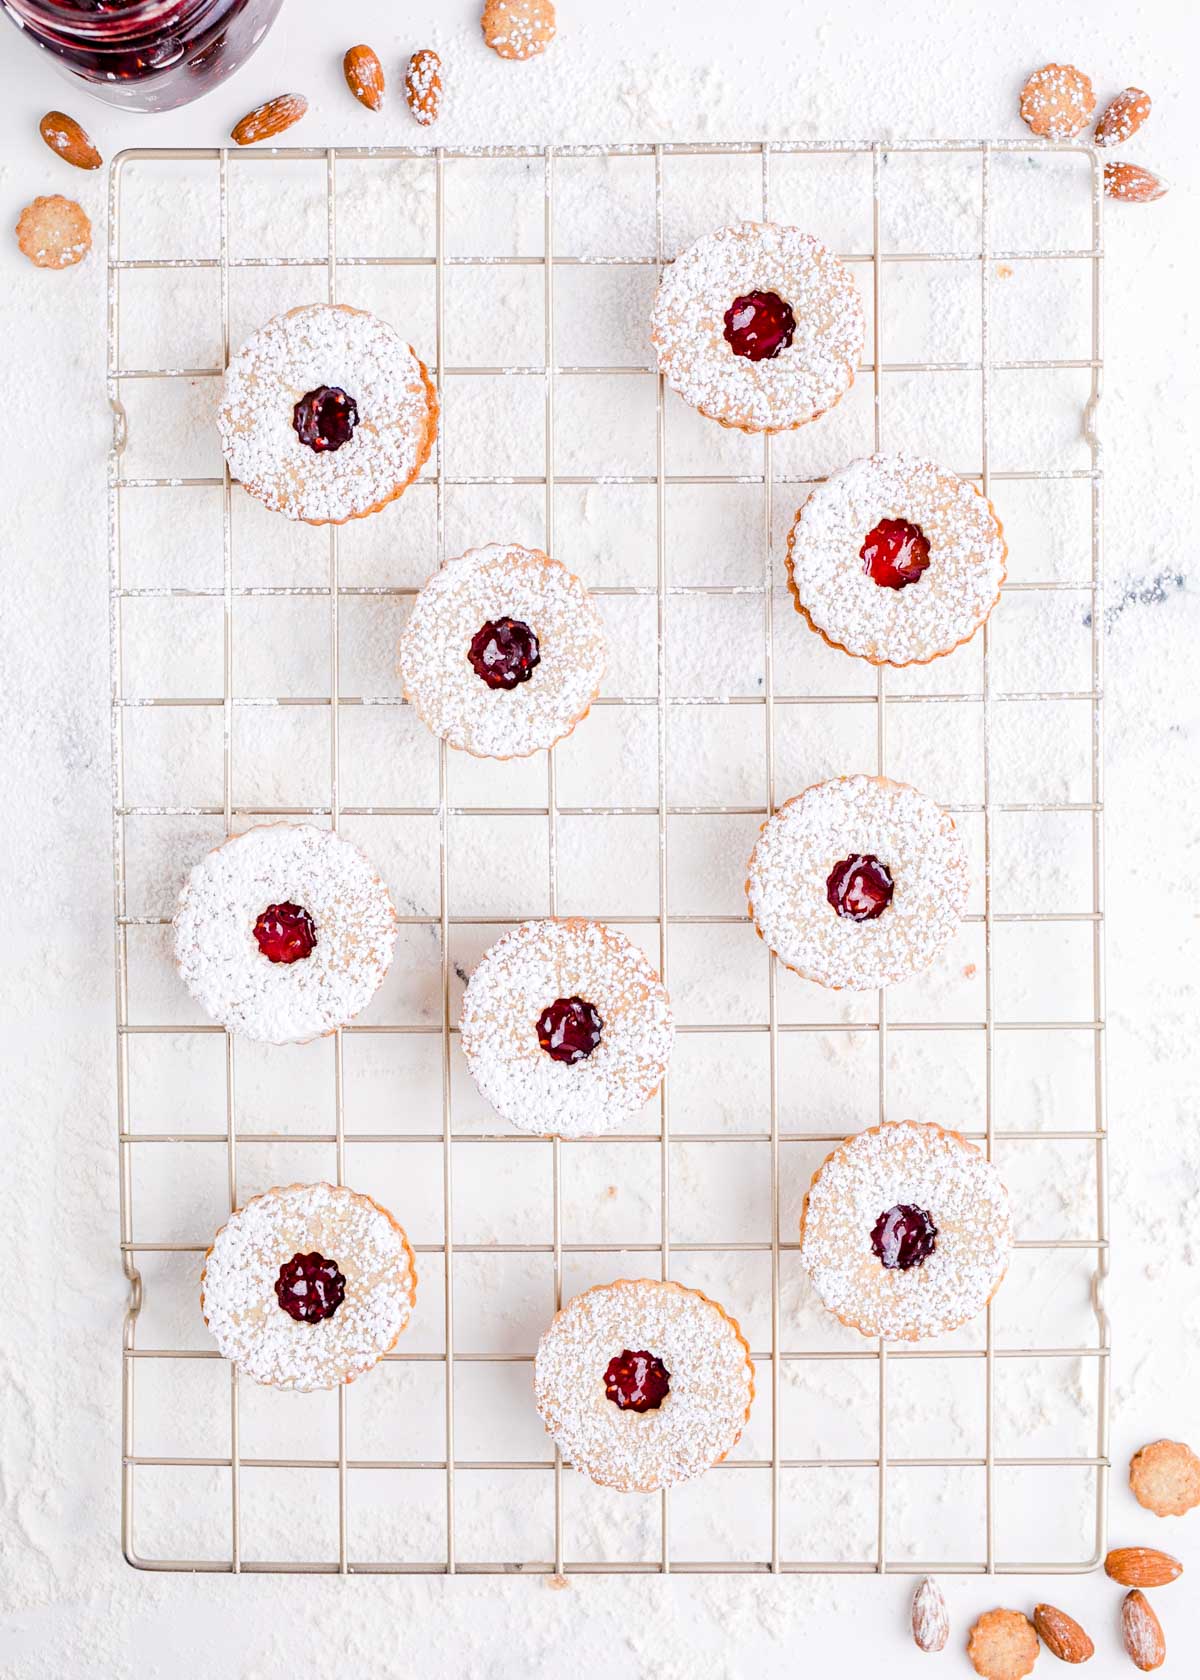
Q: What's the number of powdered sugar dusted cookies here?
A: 10